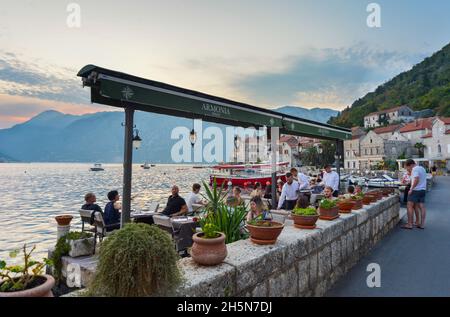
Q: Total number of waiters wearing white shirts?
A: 3